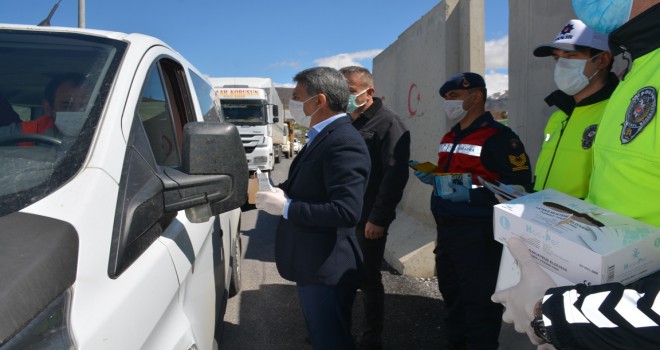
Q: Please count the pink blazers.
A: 0